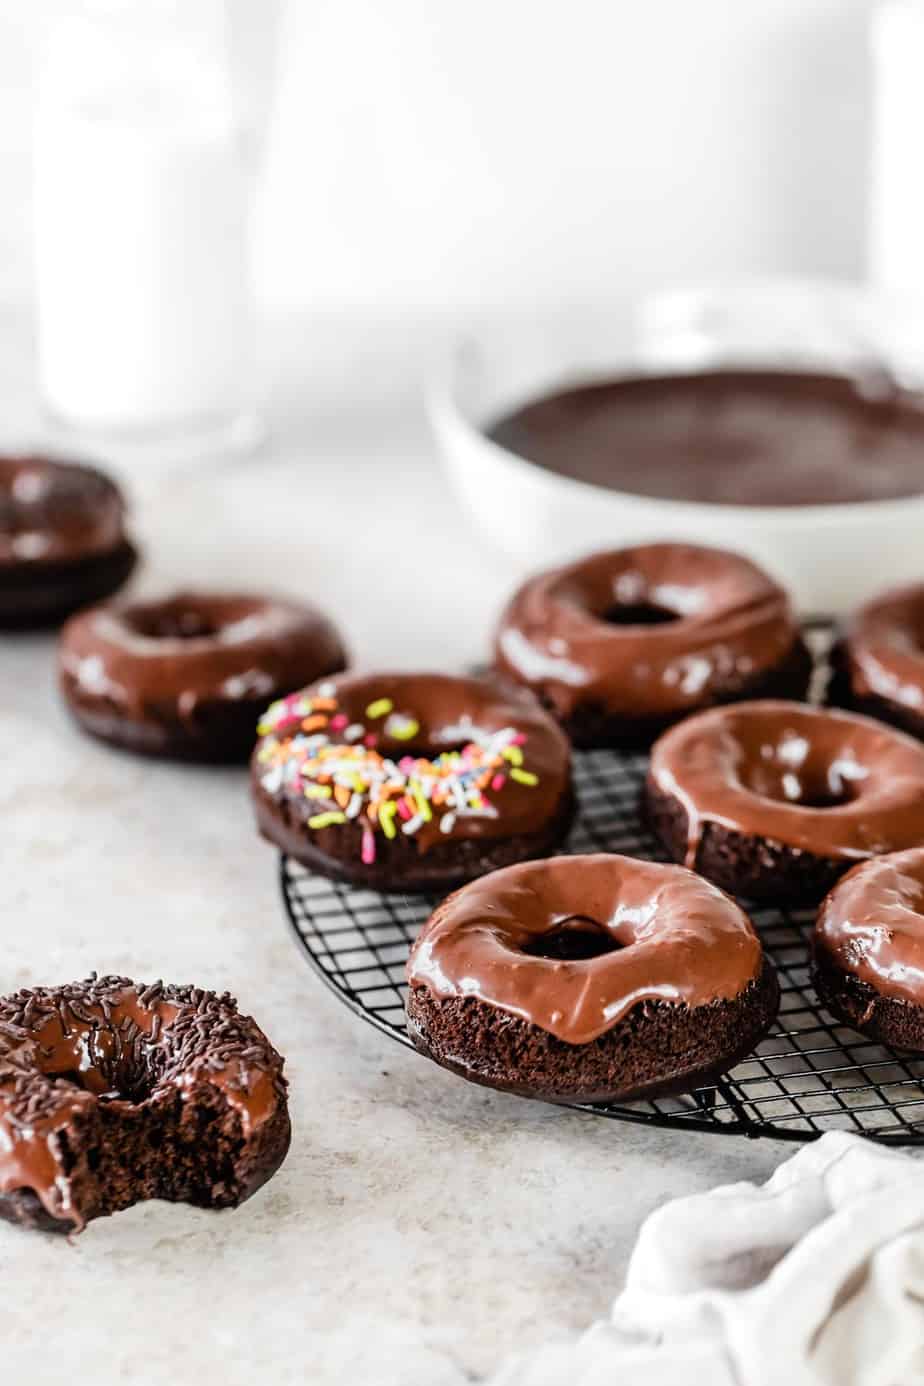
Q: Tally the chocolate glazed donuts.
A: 9